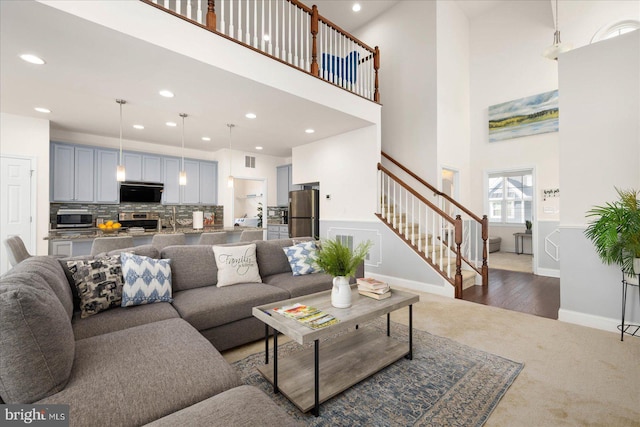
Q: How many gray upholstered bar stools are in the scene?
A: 5